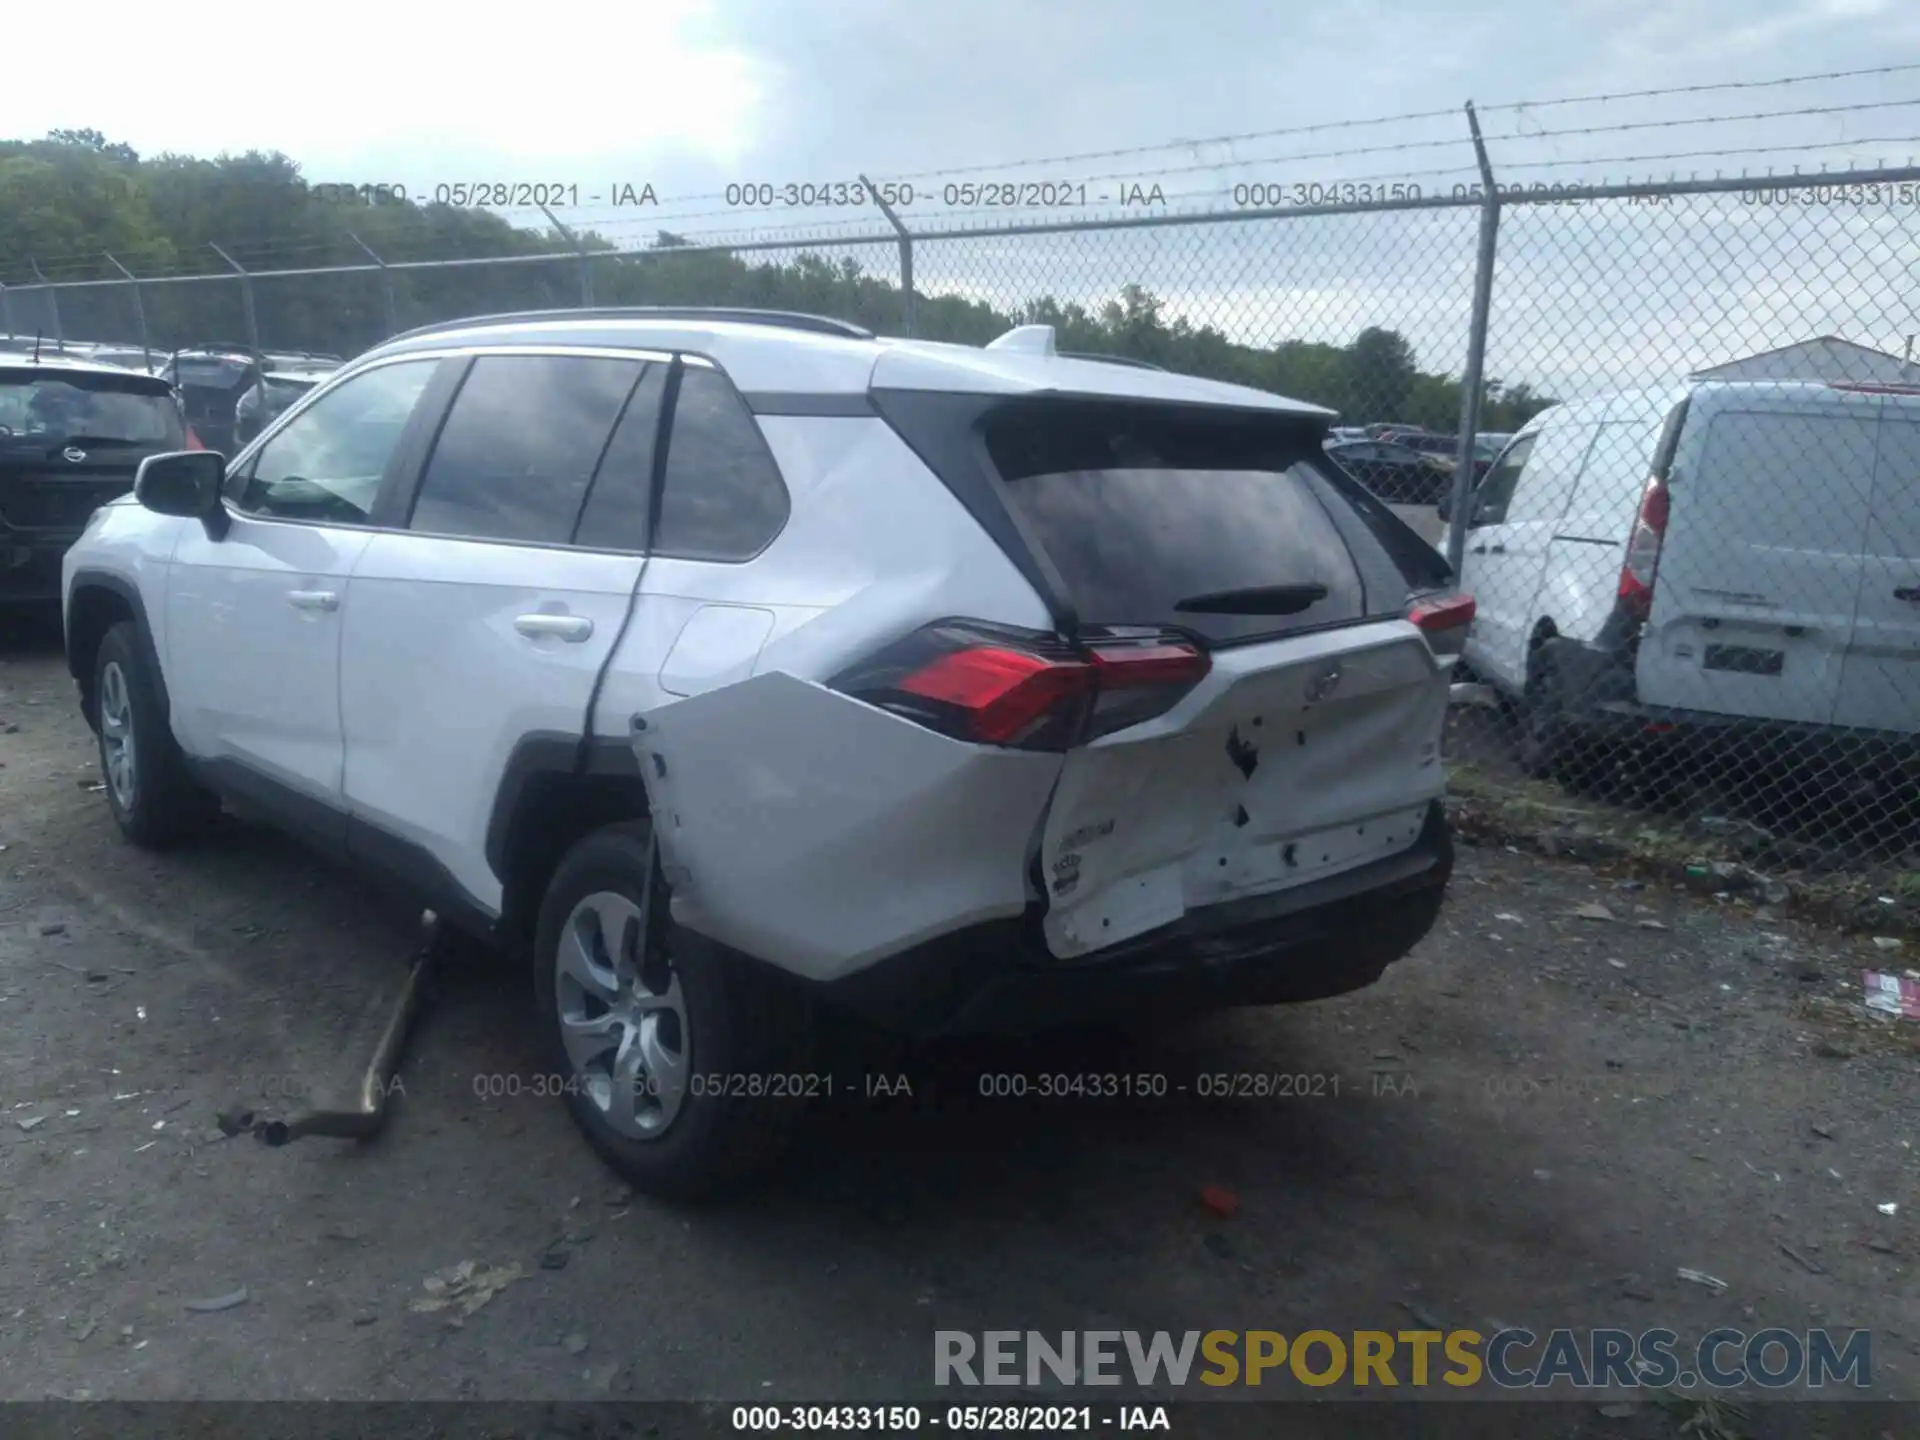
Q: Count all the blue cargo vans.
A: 0